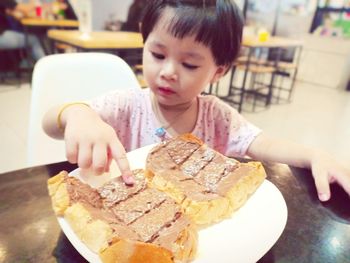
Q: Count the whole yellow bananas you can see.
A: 0